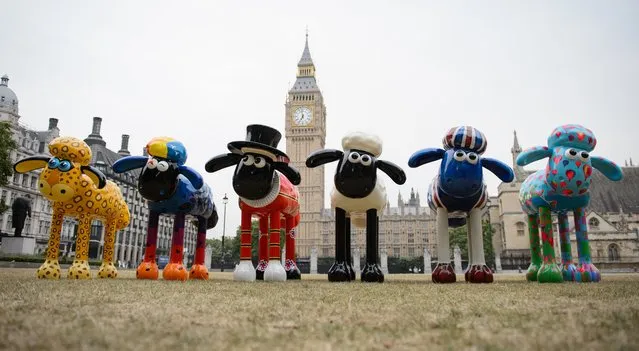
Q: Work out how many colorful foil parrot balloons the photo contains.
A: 0